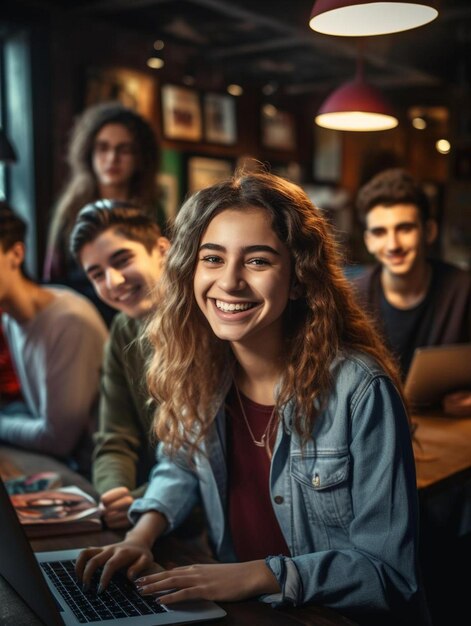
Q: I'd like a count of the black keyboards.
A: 1